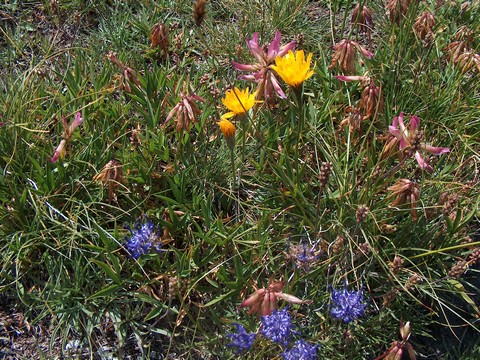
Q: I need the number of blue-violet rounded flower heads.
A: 6